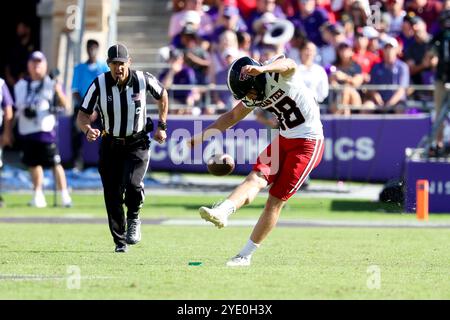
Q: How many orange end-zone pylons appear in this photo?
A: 1